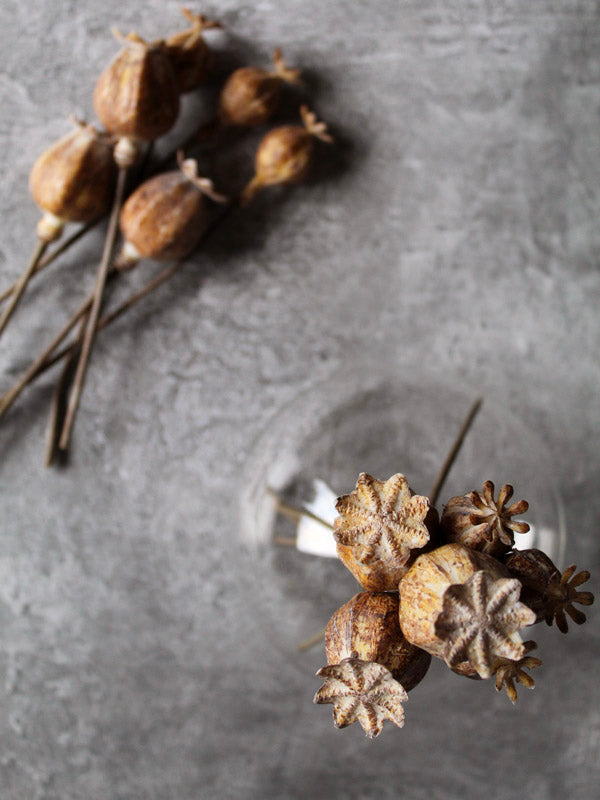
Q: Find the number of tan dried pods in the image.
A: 12